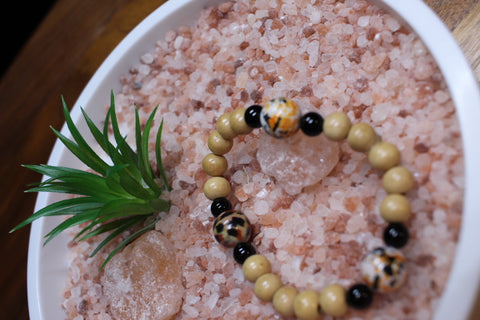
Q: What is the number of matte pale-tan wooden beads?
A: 15